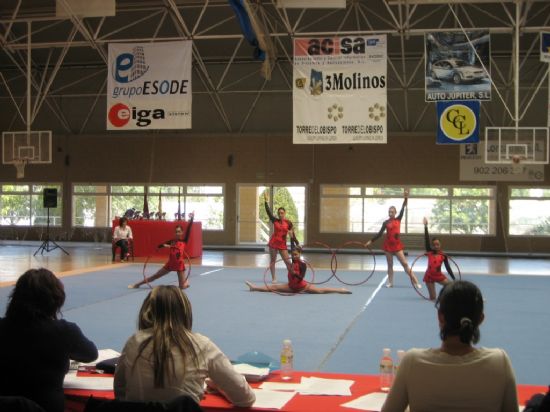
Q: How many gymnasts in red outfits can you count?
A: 5